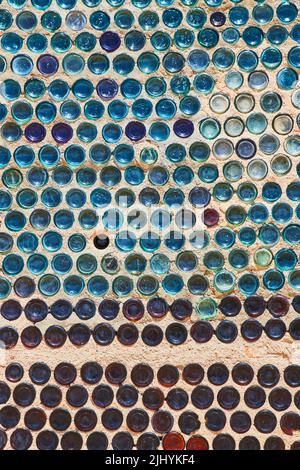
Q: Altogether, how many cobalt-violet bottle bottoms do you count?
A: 8